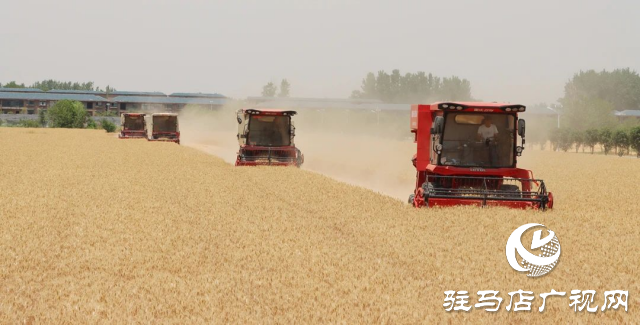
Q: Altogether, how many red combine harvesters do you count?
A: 4